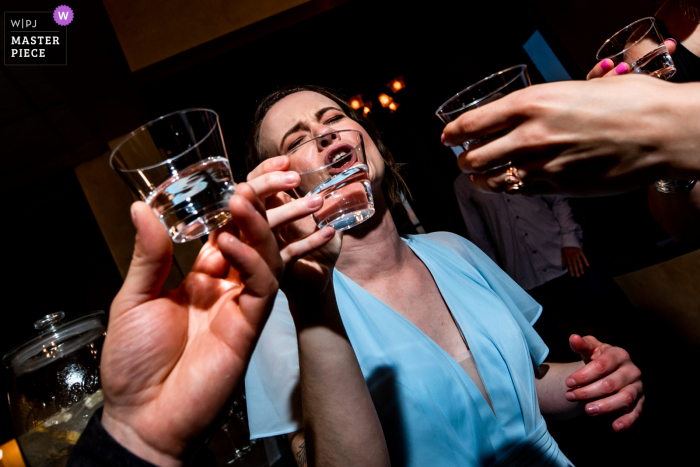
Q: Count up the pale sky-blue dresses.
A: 1